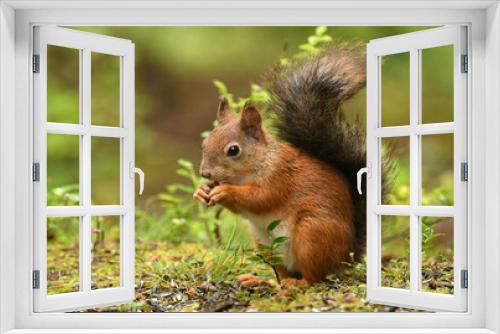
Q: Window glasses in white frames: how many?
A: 12